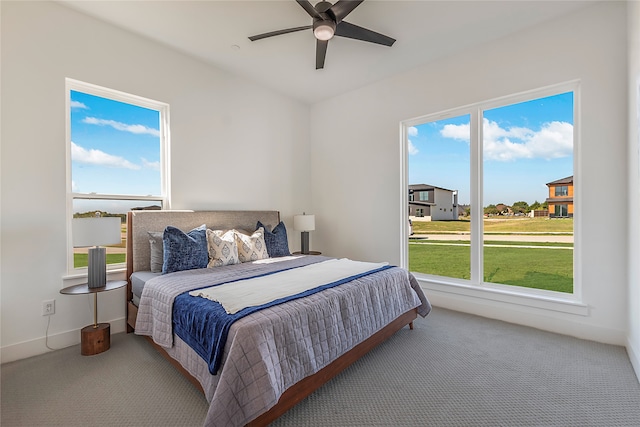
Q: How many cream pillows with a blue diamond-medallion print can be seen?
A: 2